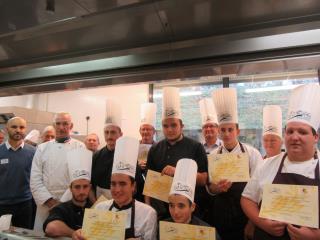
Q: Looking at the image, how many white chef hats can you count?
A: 10